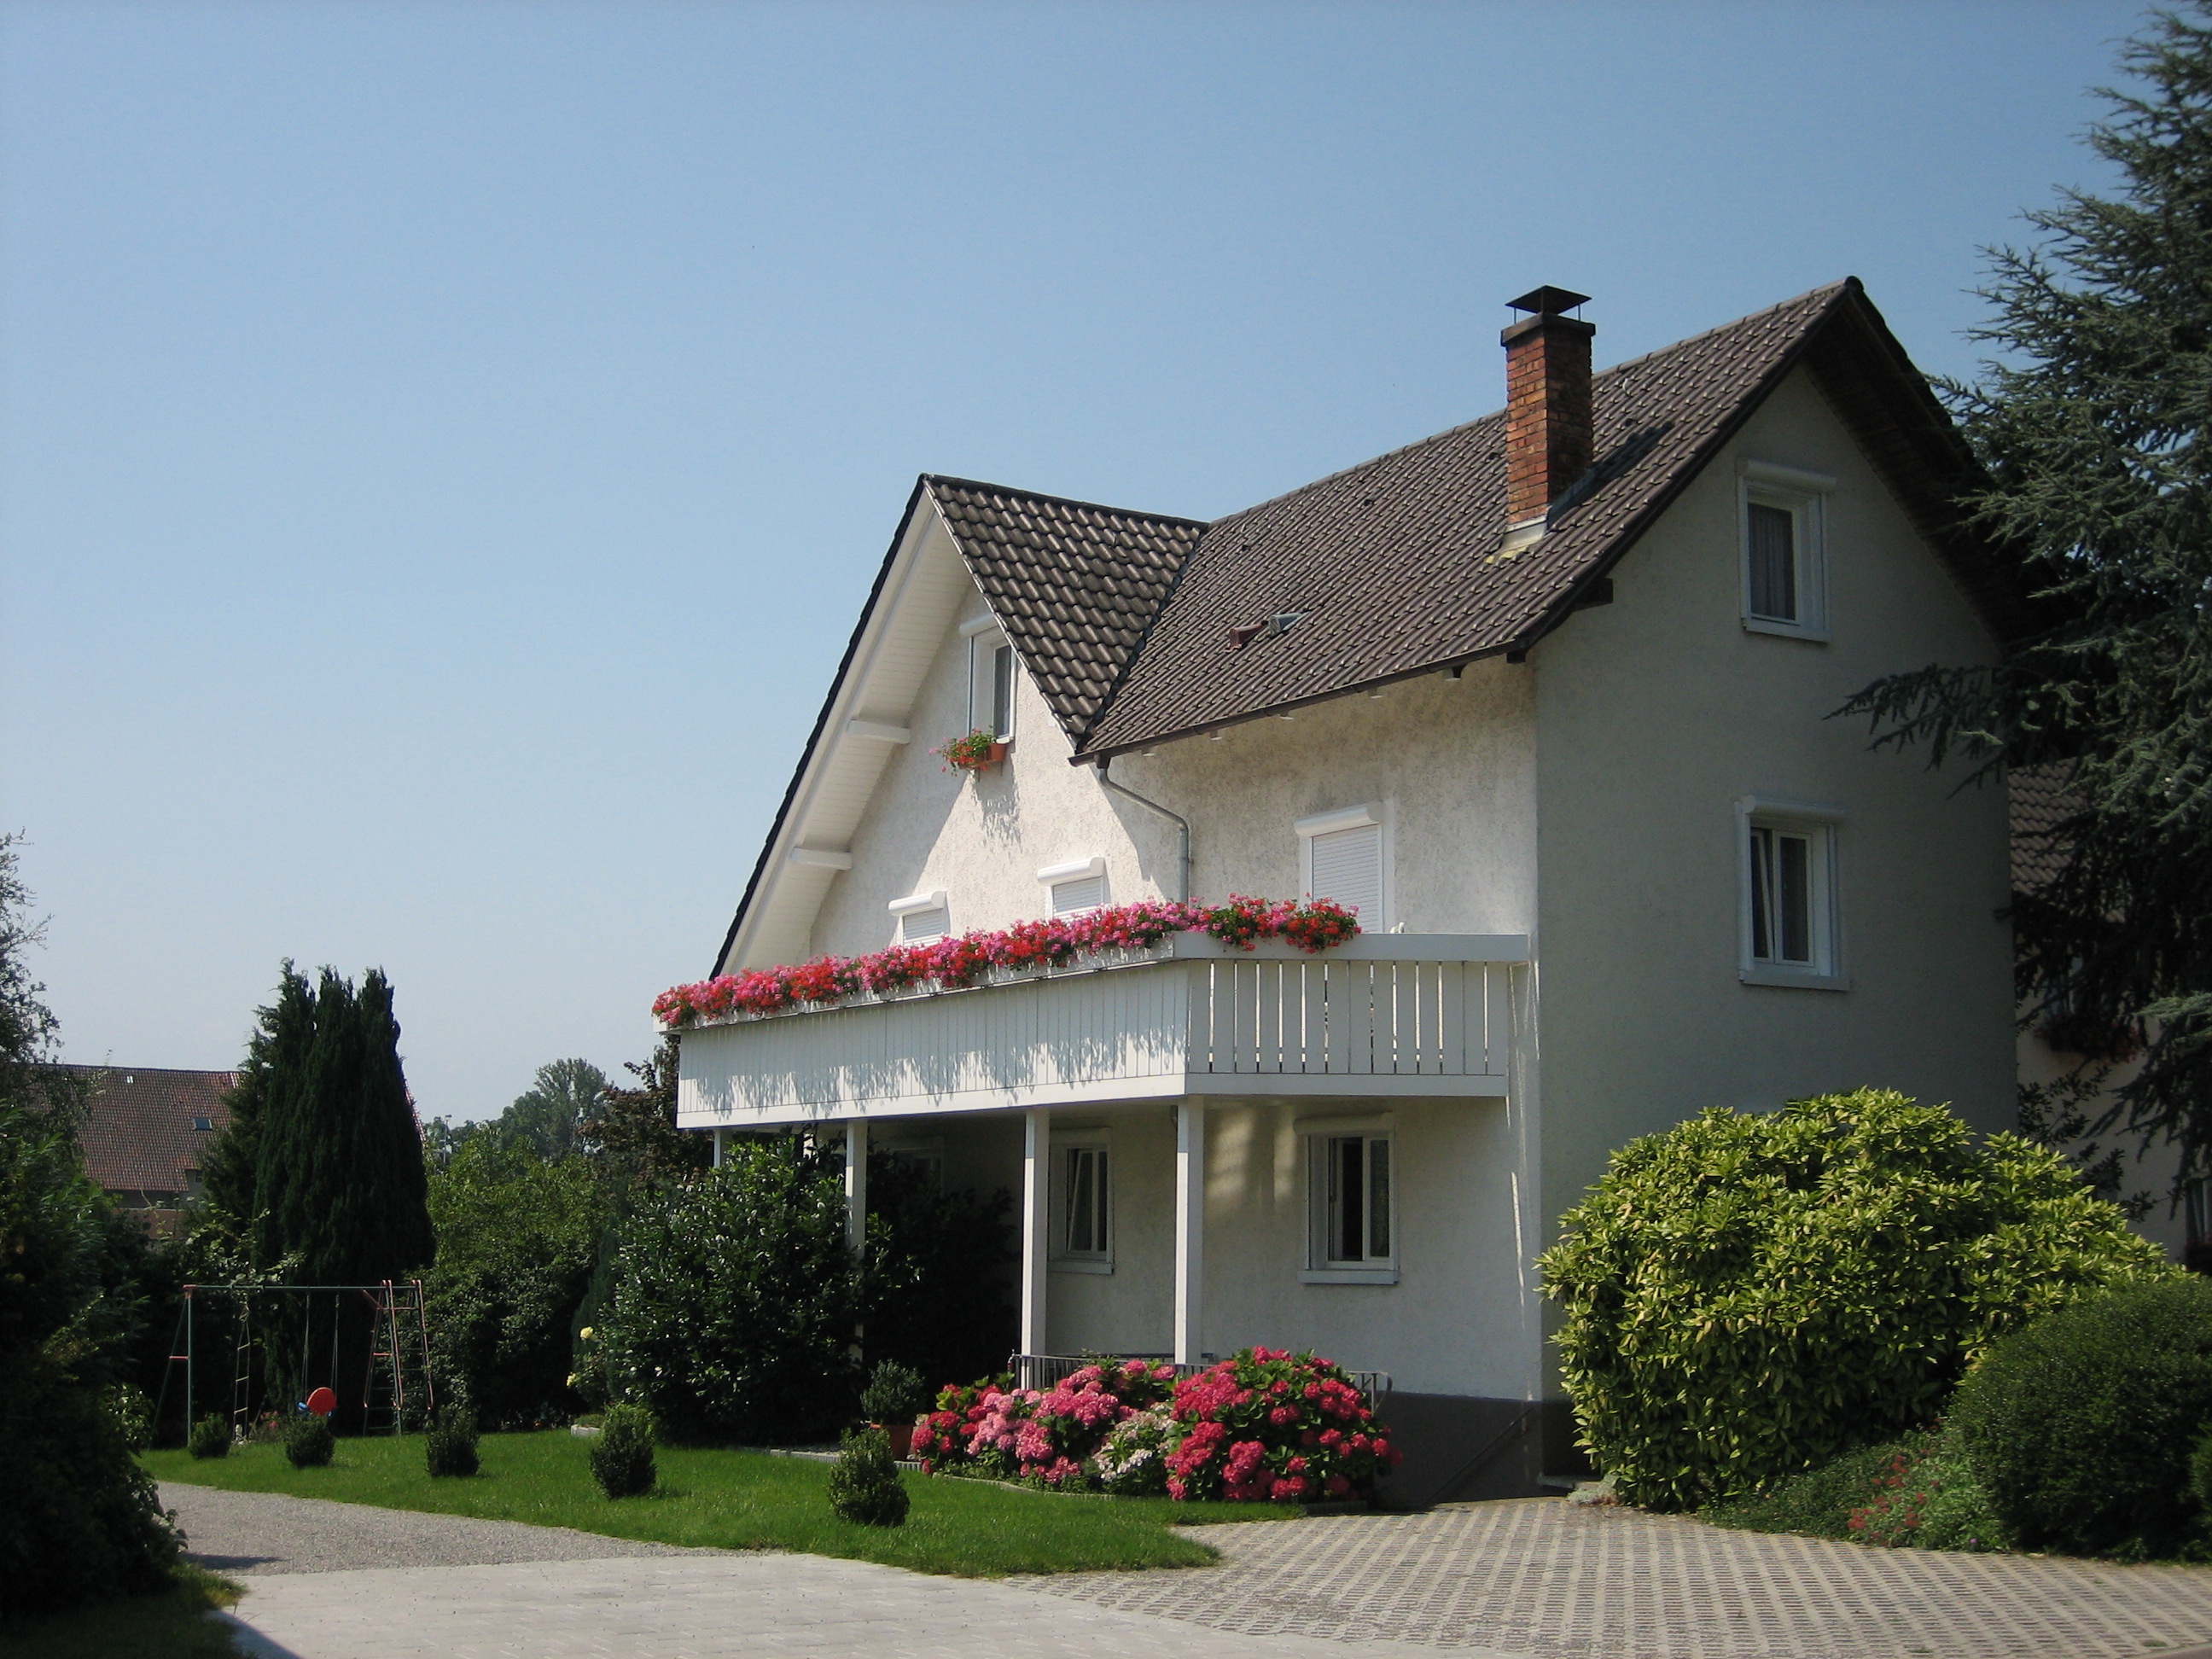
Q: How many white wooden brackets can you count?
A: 2